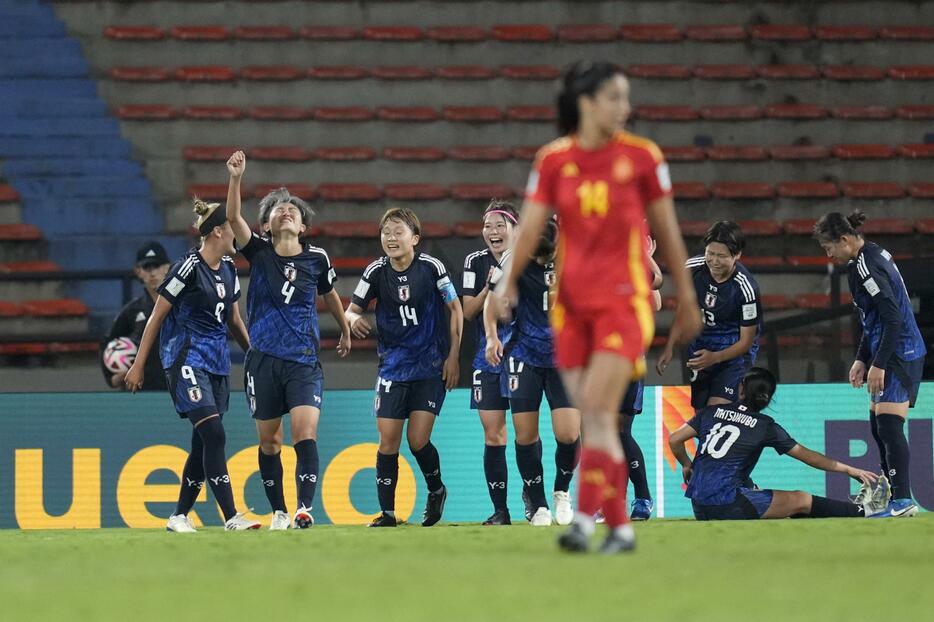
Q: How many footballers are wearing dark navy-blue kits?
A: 9